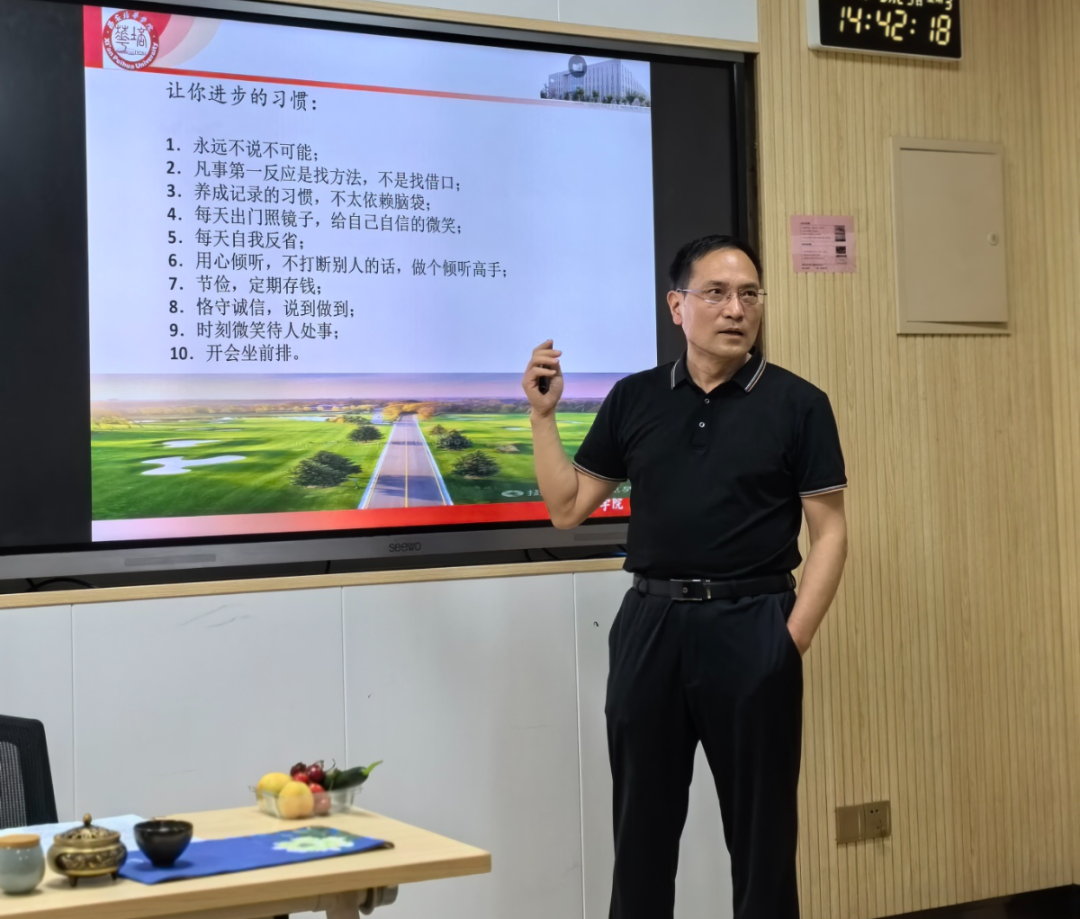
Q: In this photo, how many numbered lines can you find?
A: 10